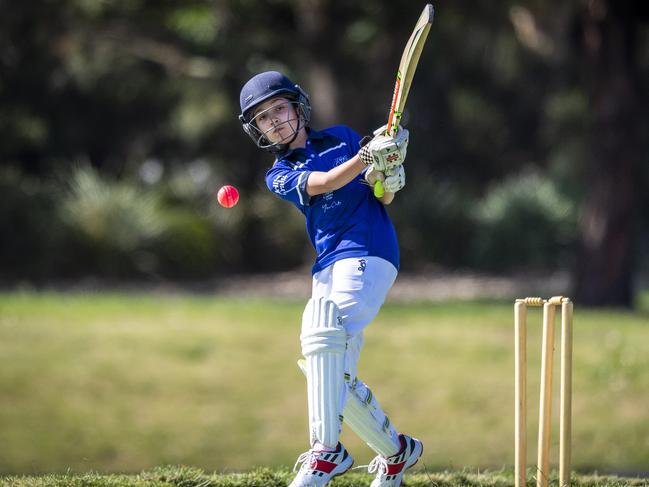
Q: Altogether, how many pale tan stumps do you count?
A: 3